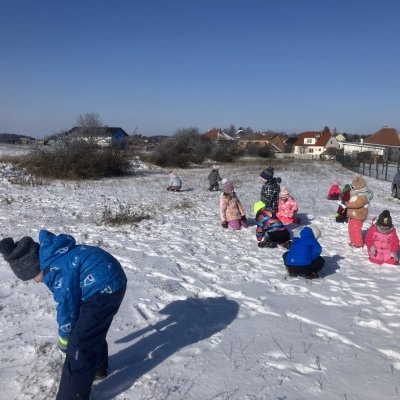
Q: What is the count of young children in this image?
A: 12